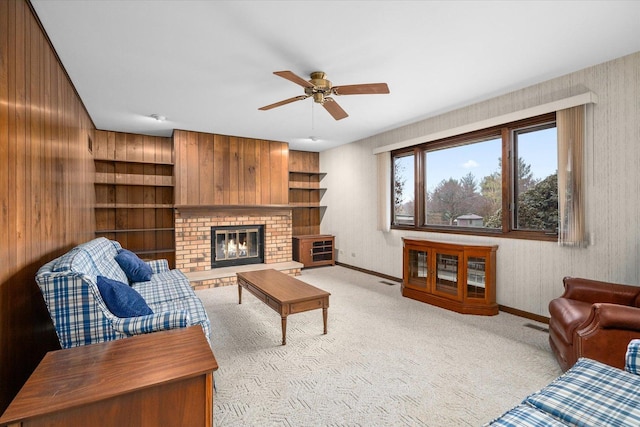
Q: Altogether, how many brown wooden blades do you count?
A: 4